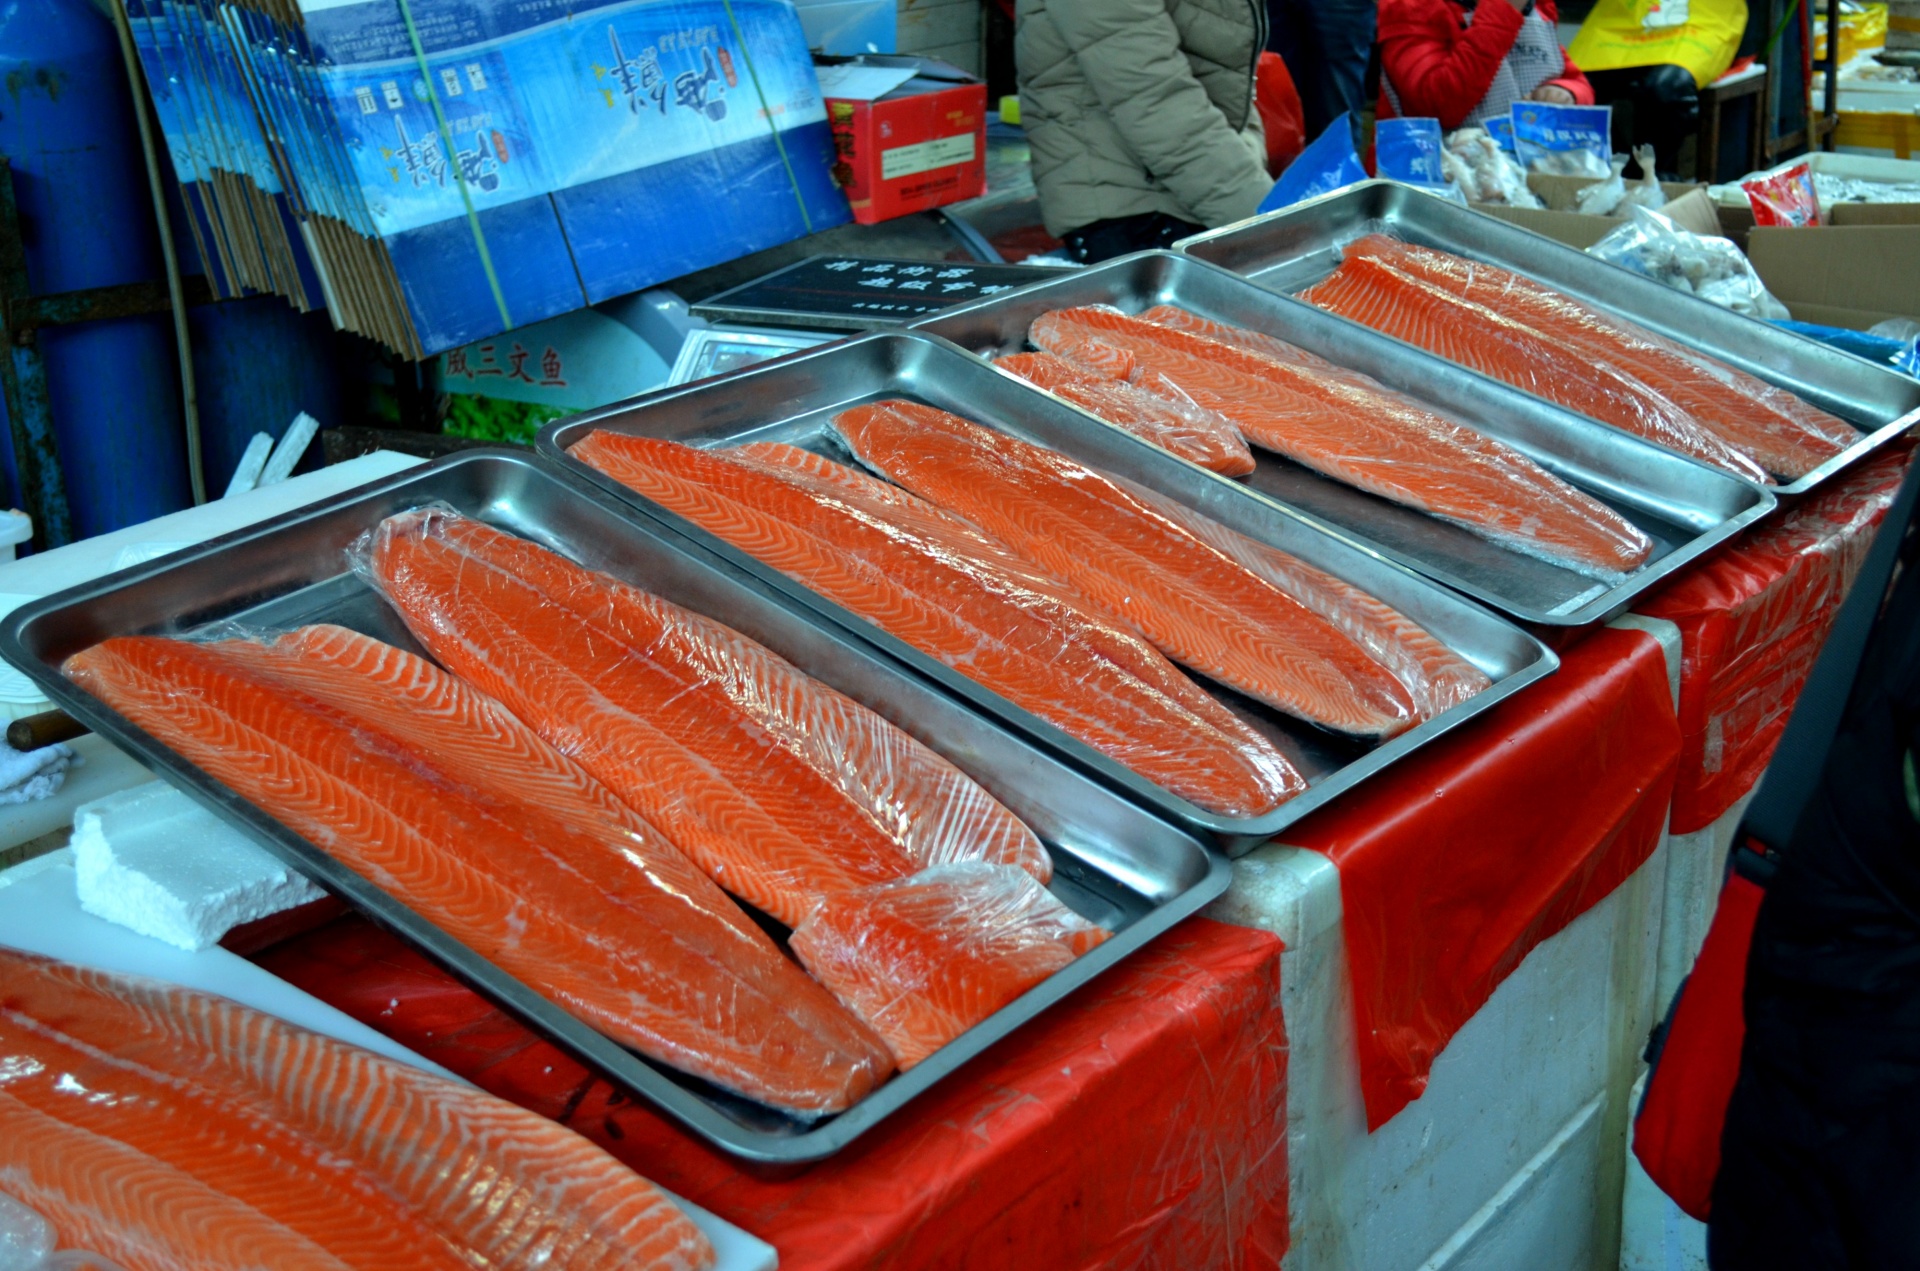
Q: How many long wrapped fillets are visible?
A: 7